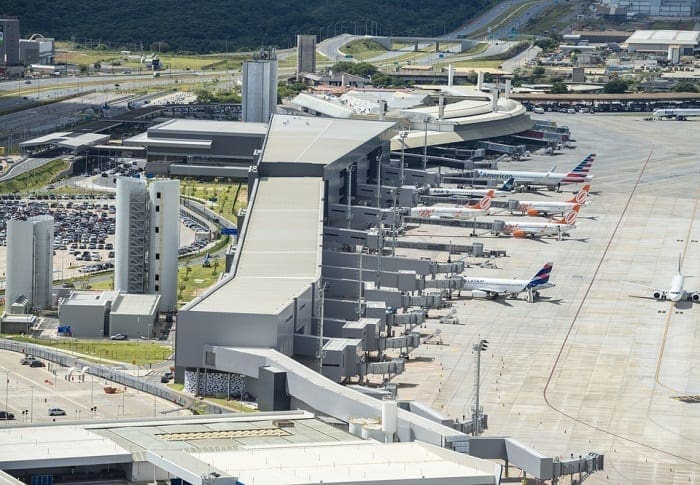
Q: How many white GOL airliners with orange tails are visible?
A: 3